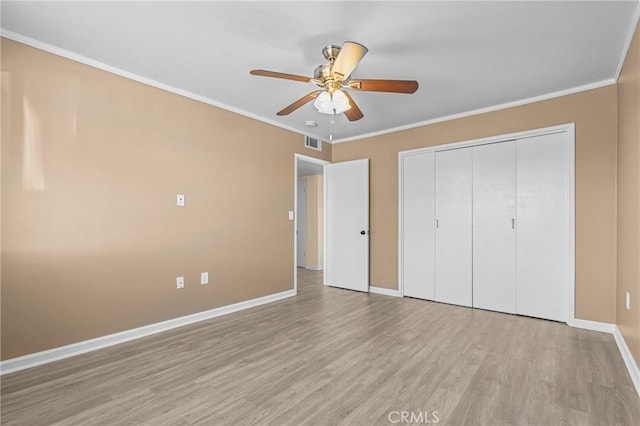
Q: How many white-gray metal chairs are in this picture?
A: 0